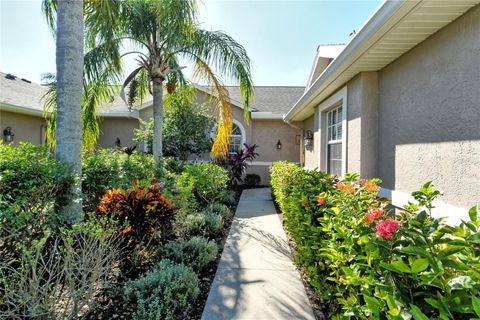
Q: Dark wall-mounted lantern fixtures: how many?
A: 4